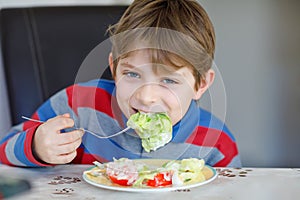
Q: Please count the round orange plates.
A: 1